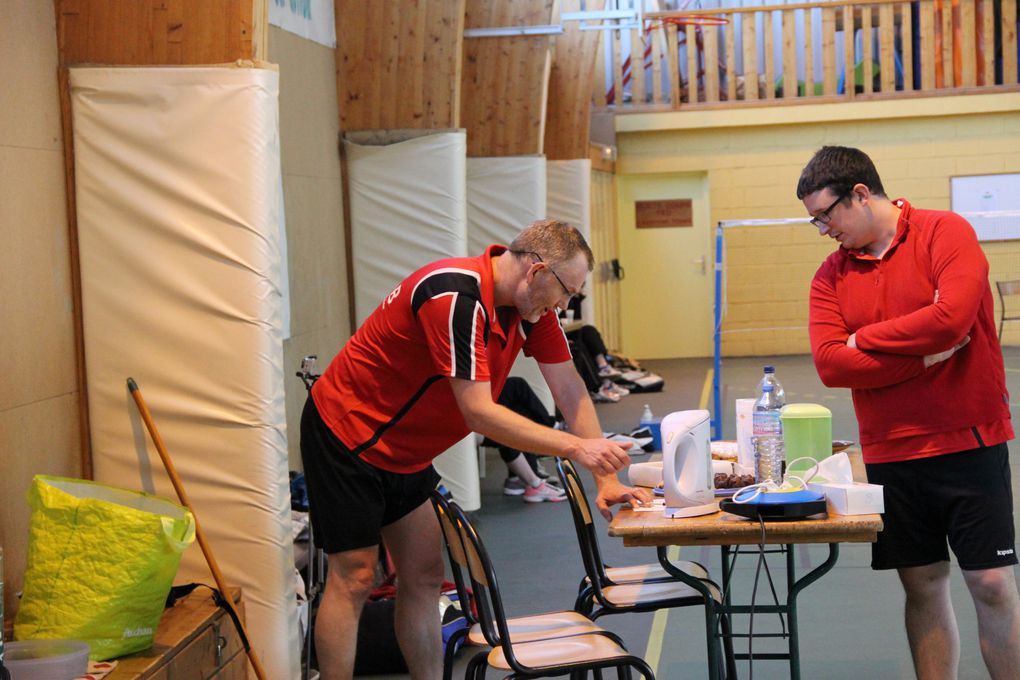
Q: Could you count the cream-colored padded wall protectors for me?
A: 4